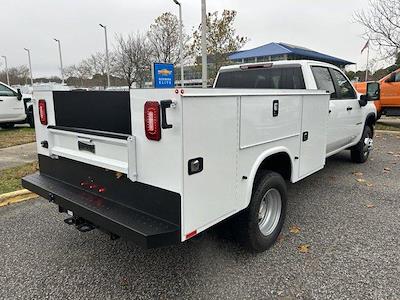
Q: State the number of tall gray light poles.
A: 6